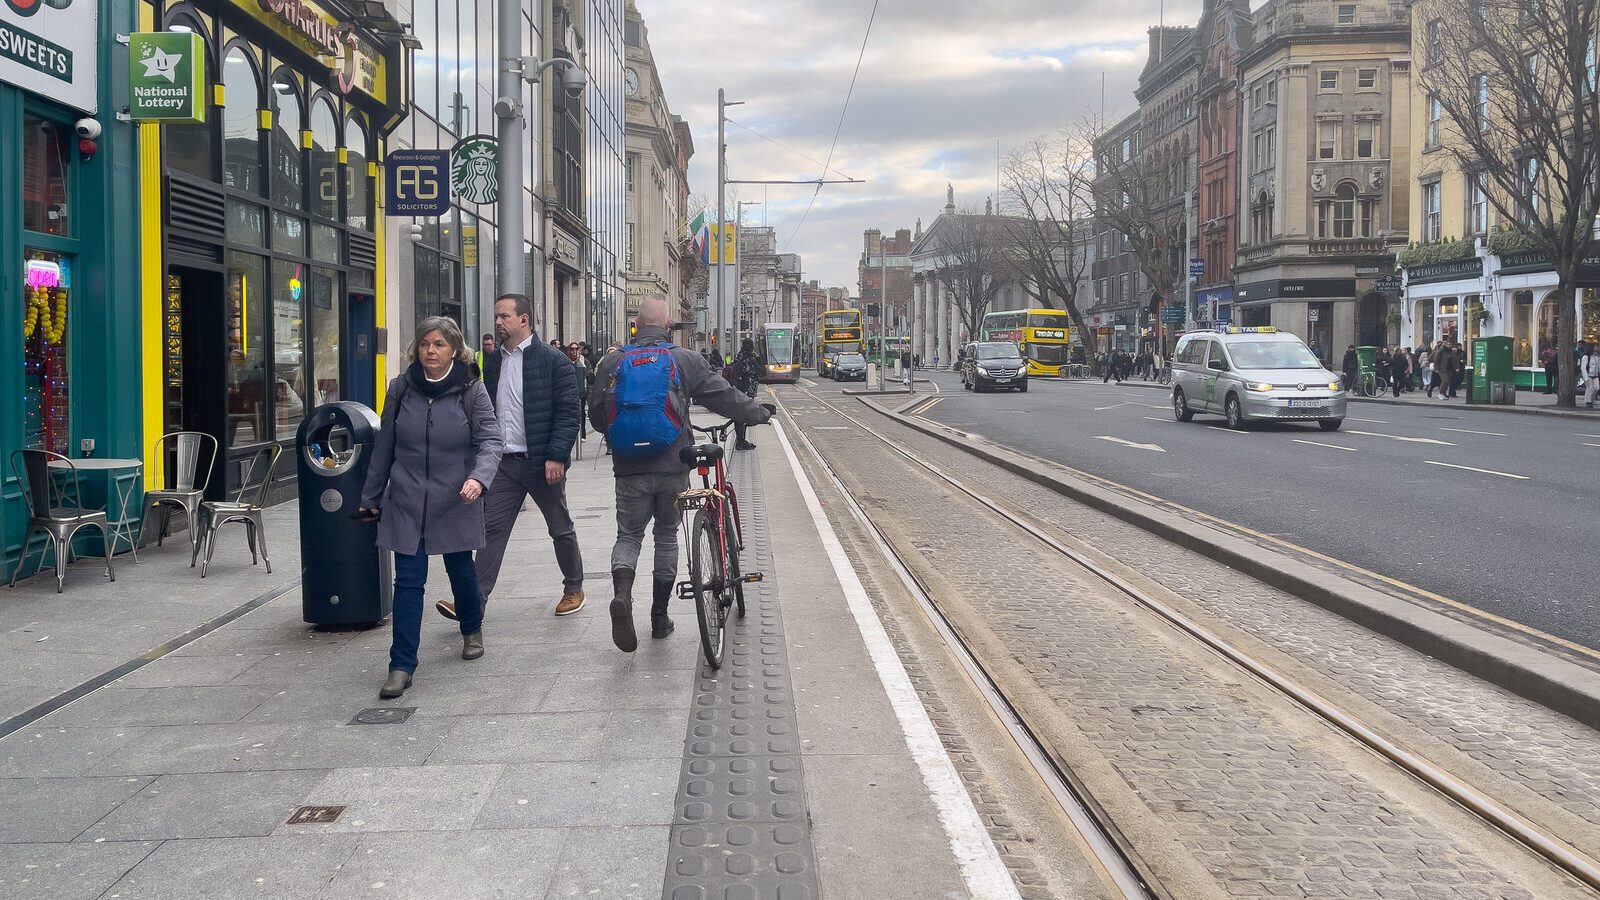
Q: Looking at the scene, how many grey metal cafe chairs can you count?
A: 3